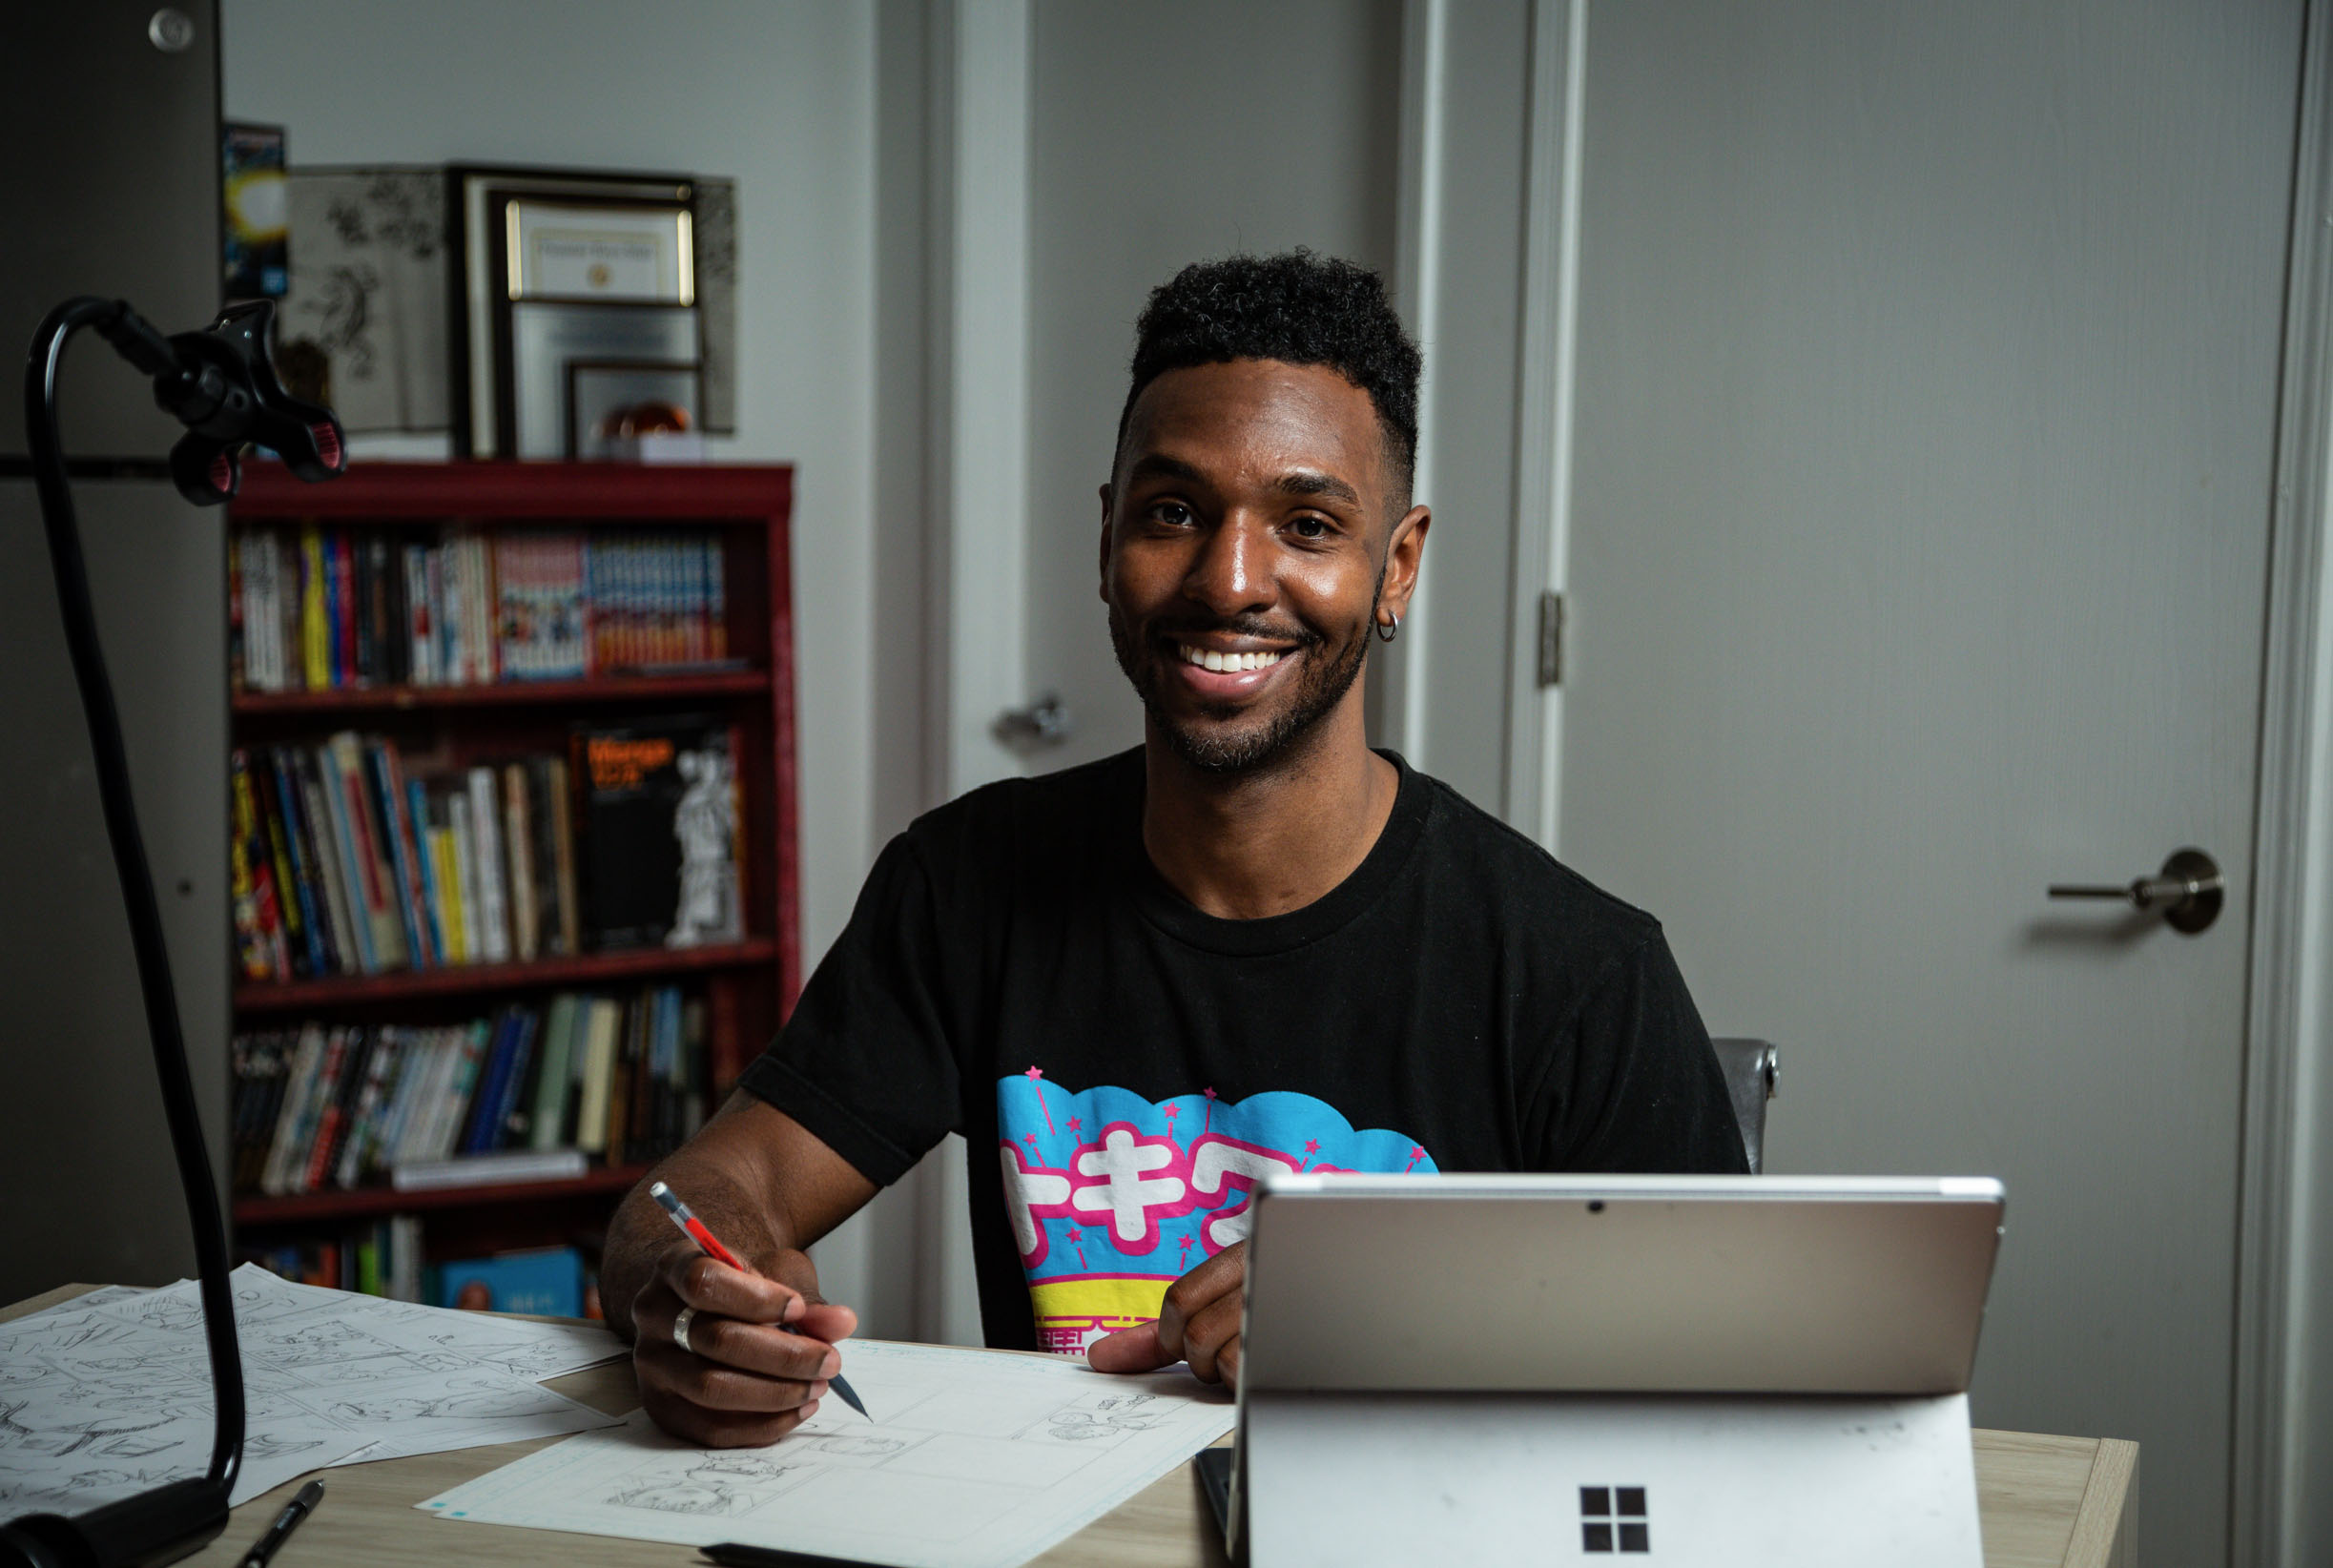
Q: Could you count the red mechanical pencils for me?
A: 1